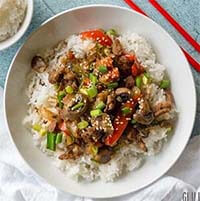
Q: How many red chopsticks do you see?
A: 2